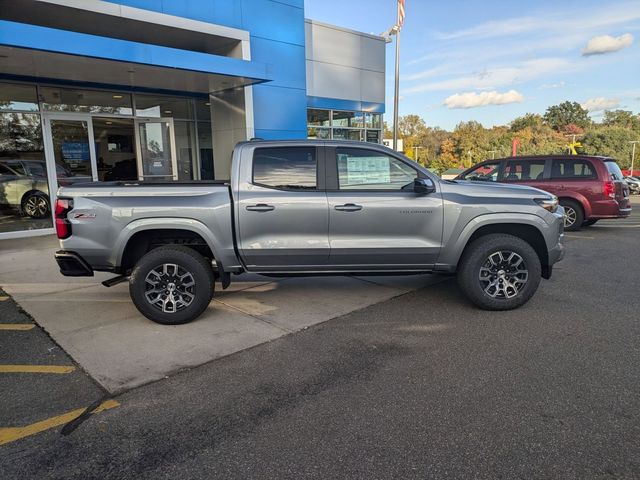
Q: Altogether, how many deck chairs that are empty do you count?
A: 0